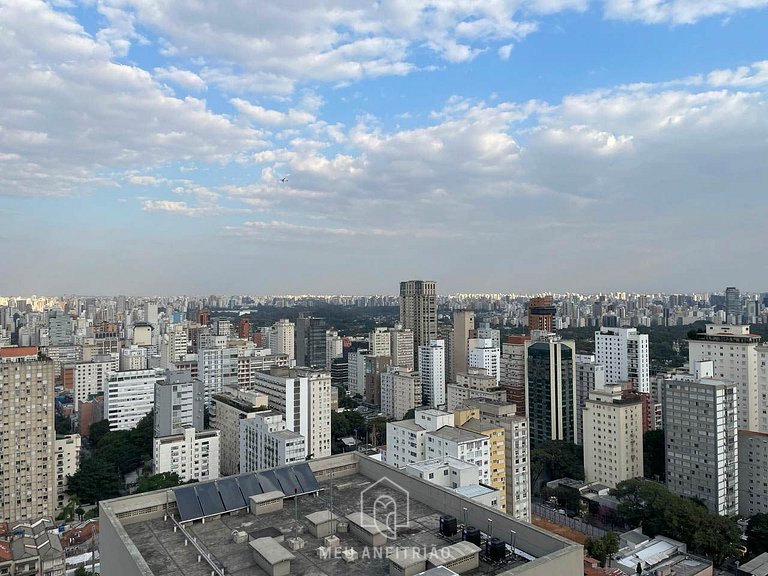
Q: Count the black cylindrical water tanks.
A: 3